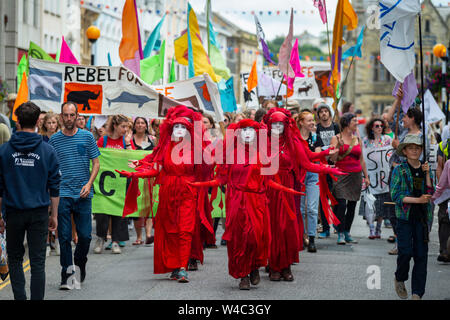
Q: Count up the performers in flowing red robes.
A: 3